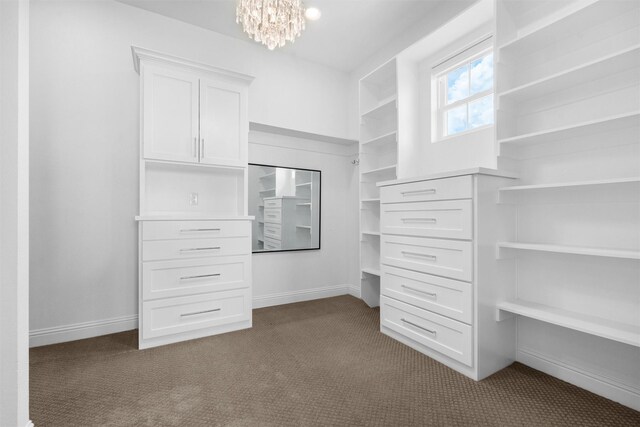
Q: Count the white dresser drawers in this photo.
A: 9